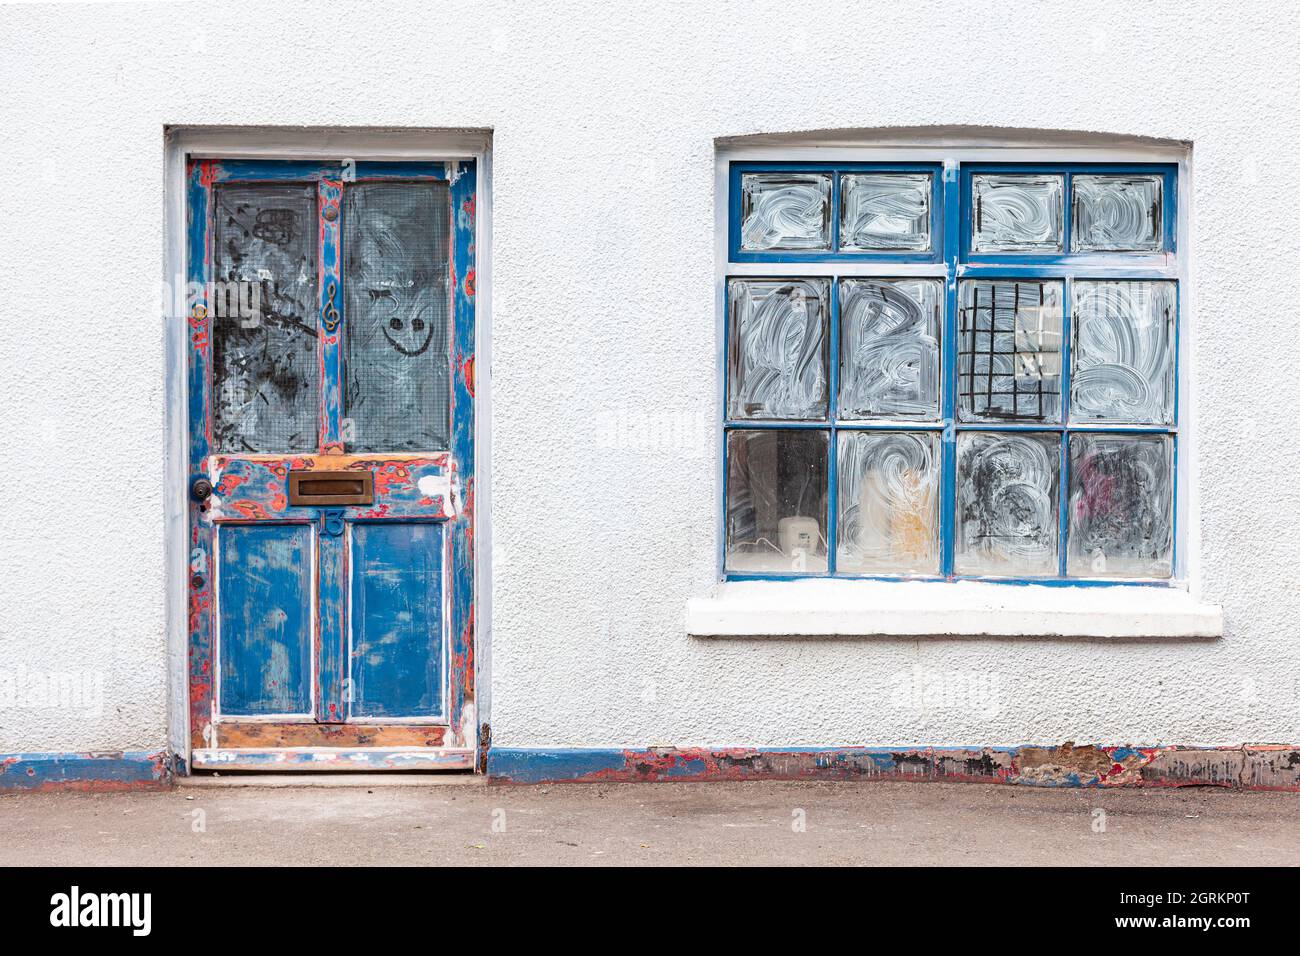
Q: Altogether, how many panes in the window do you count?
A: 12